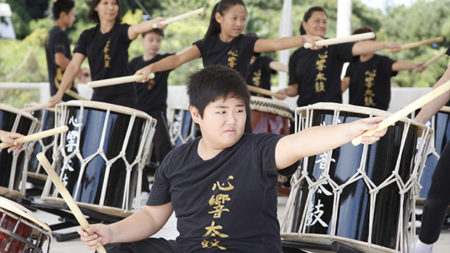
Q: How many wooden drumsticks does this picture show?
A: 11